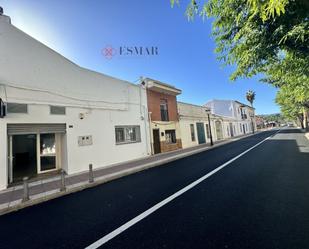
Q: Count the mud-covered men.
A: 0